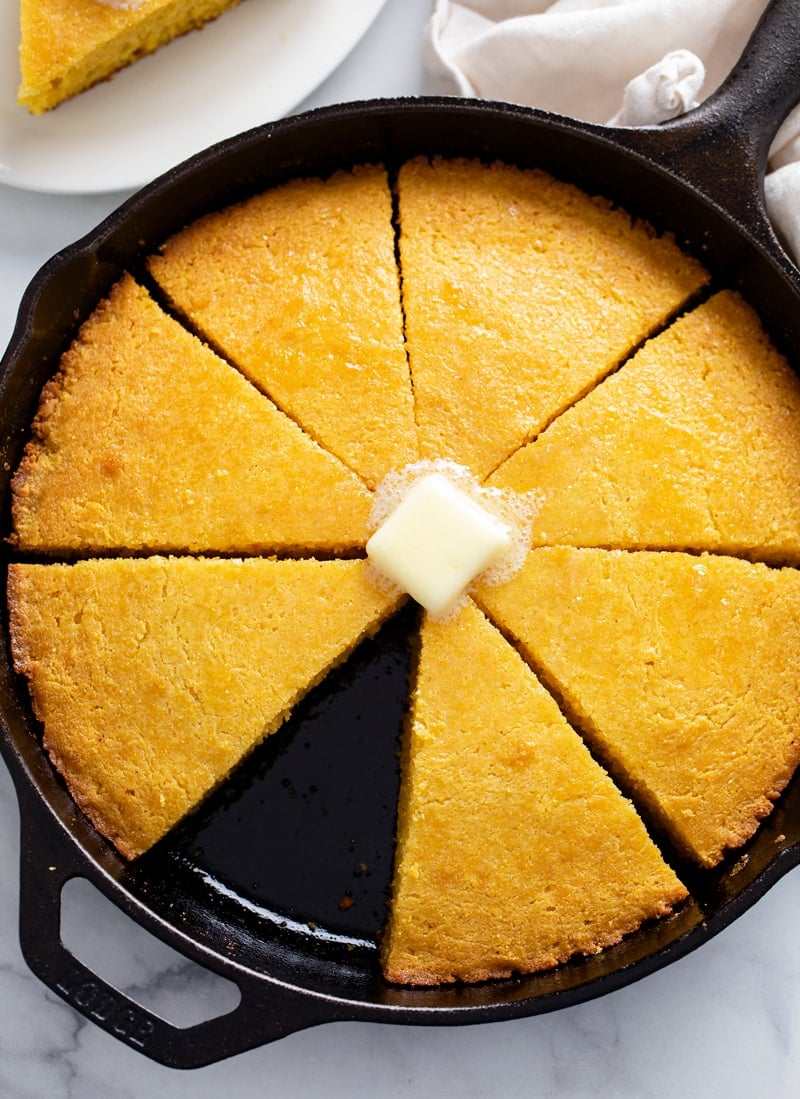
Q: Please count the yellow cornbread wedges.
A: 8